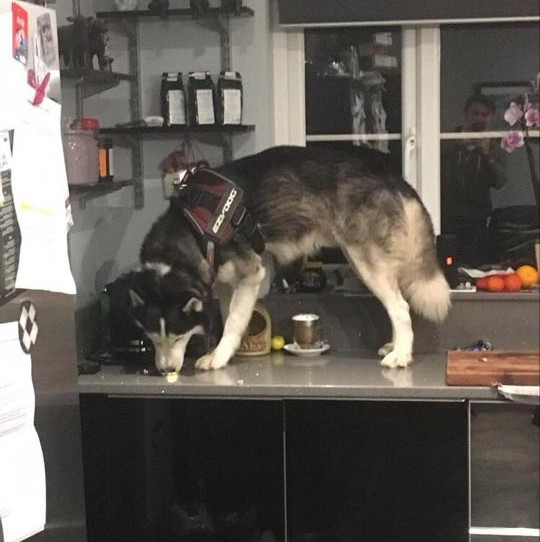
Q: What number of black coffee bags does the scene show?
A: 3